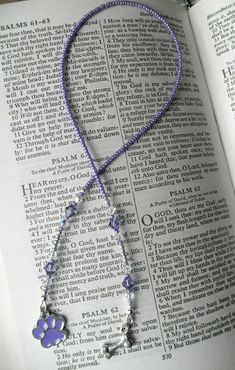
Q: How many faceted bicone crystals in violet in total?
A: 4